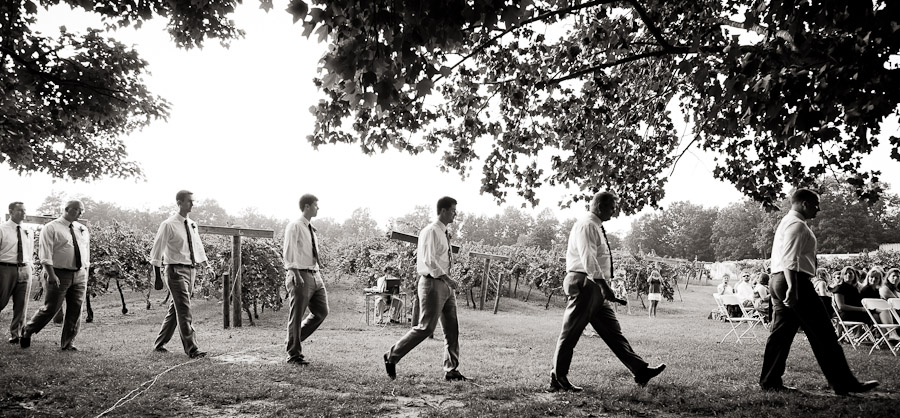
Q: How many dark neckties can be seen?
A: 6